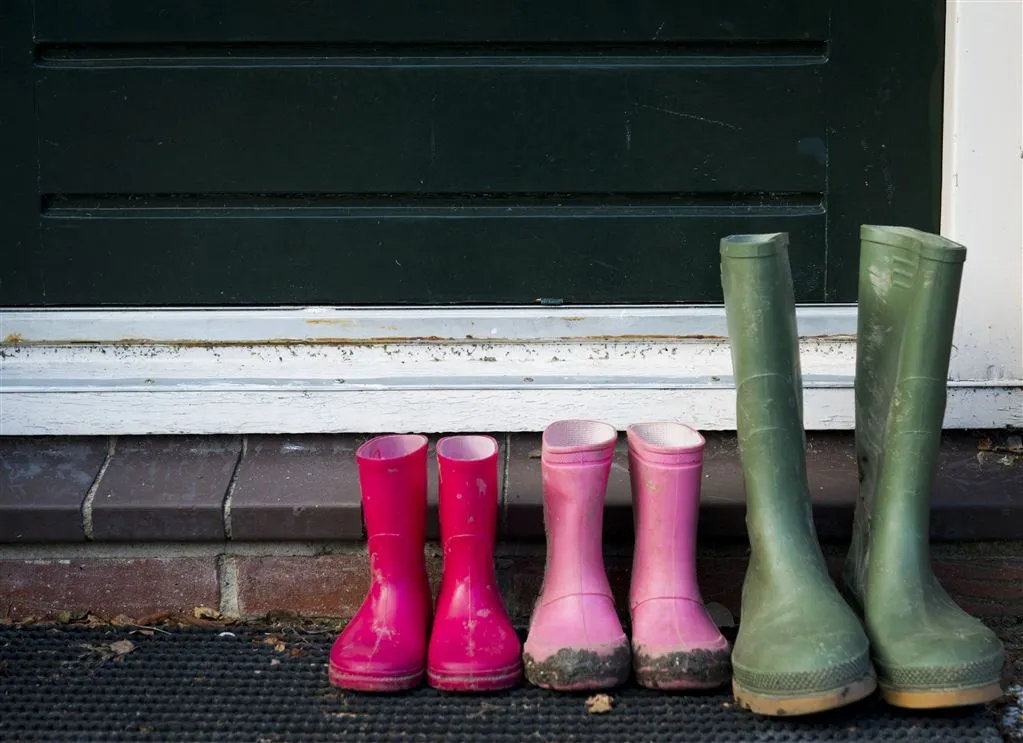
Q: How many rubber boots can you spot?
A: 6